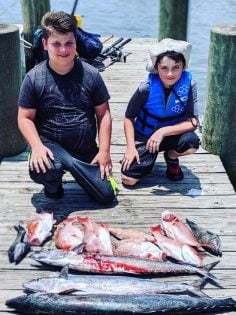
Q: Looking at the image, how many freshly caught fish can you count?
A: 12